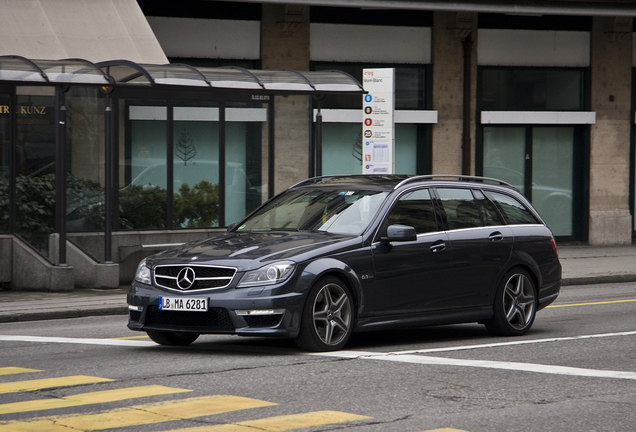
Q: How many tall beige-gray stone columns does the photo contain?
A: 3